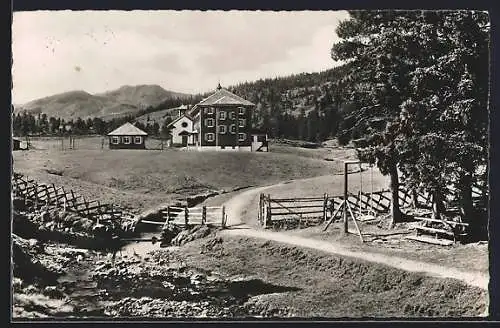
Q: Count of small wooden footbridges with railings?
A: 1